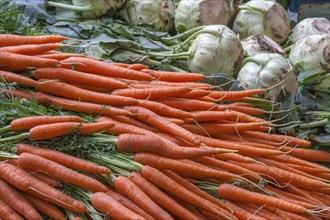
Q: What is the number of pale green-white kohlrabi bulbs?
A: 9